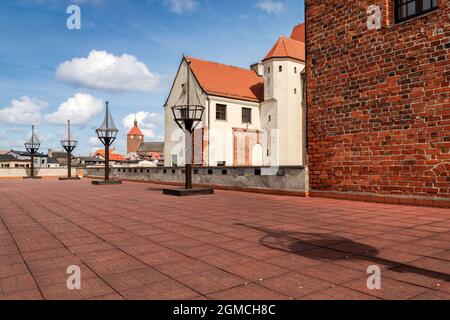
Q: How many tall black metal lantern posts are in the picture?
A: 4